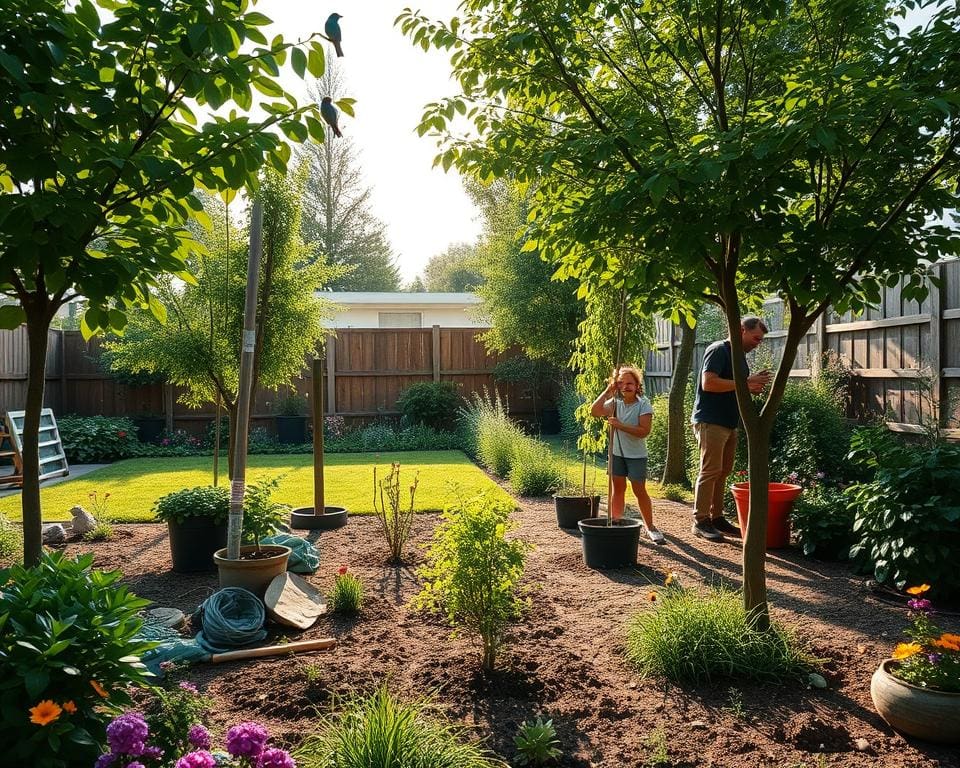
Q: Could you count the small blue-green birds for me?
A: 2